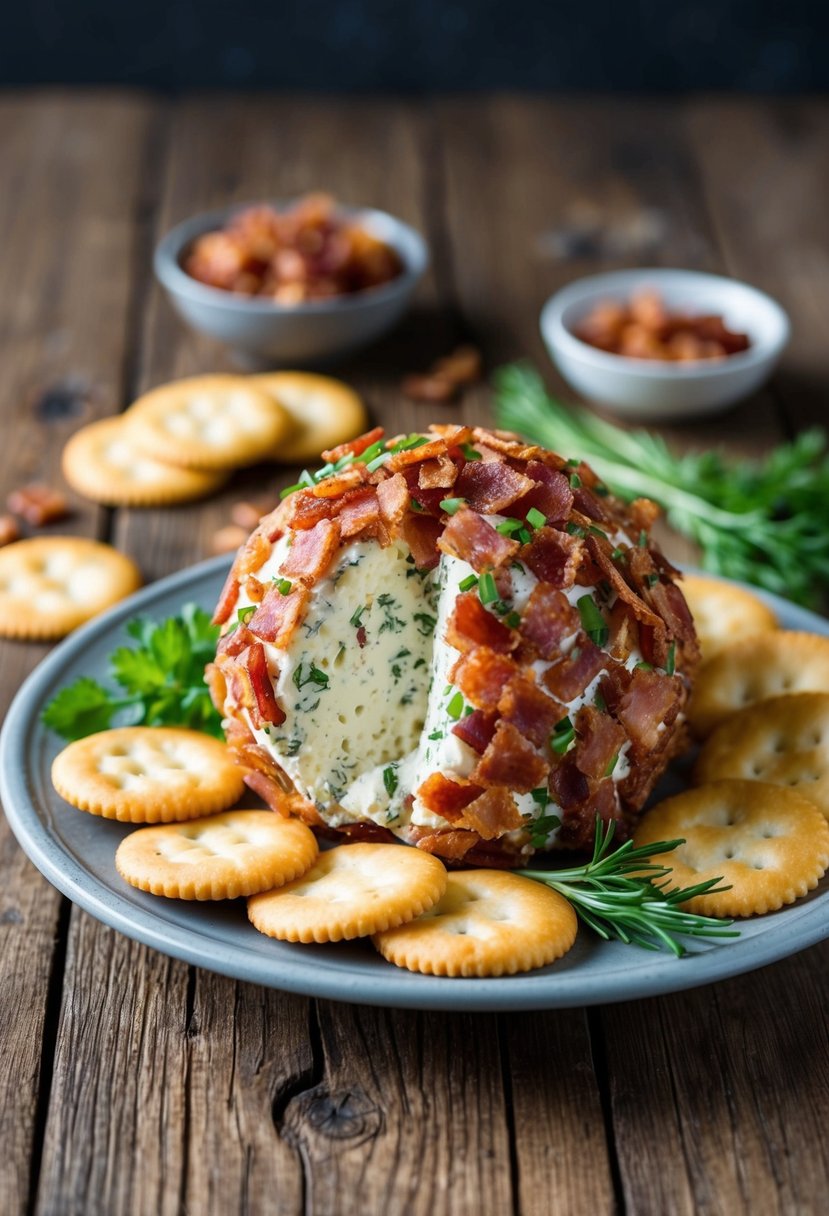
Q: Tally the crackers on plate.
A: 8